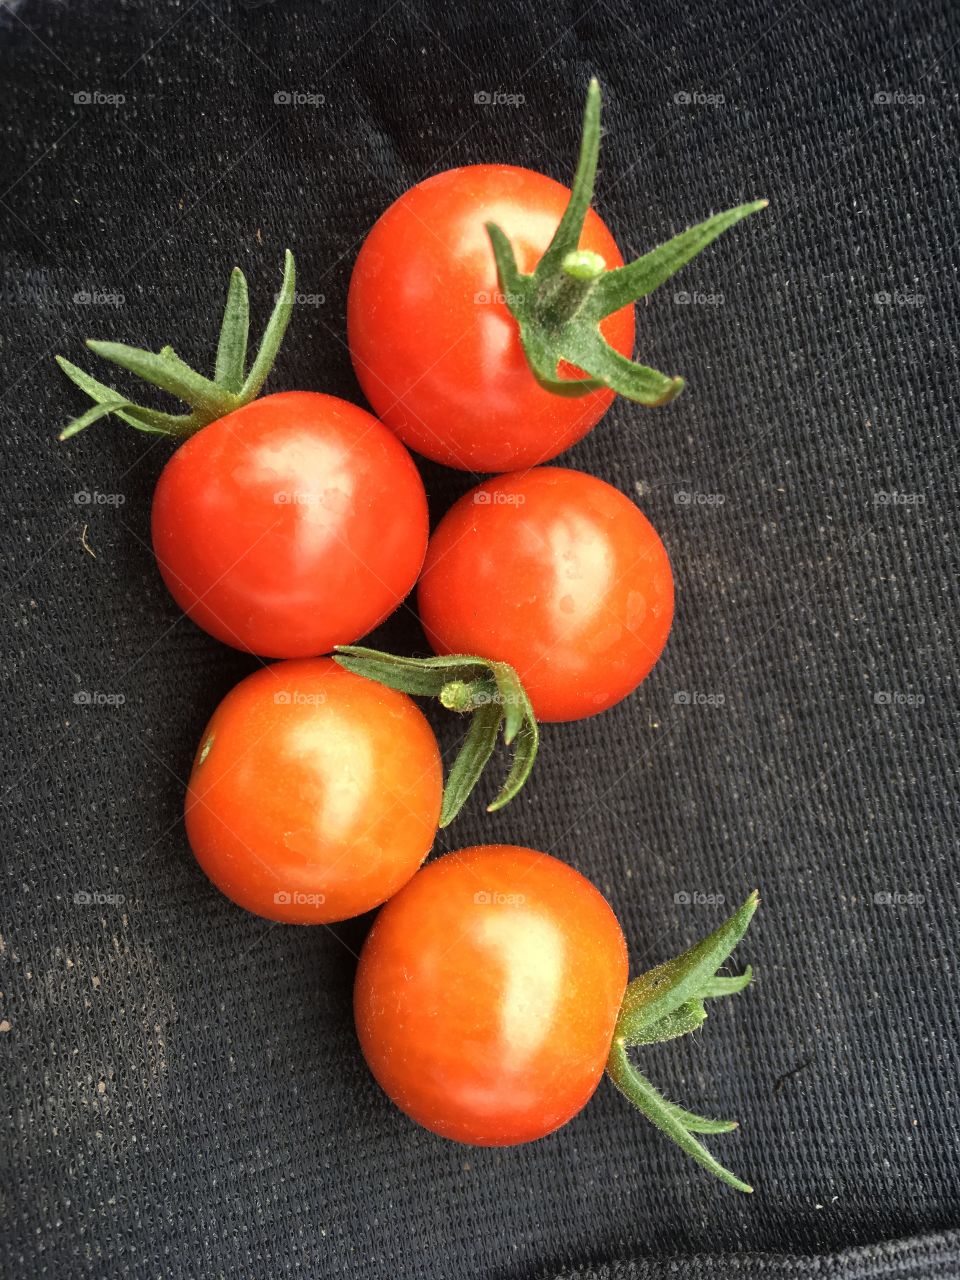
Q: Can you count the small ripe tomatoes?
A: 5